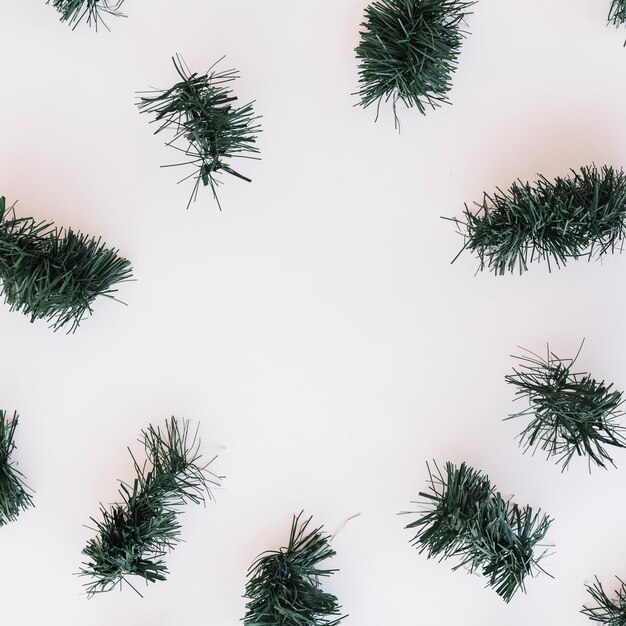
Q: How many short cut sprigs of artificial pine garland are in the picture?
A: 12